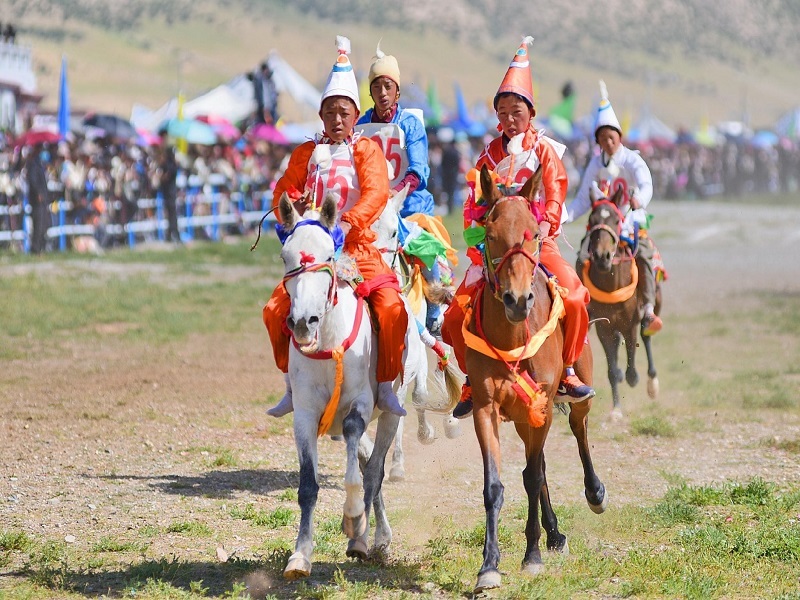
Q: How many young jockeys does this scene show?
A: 4